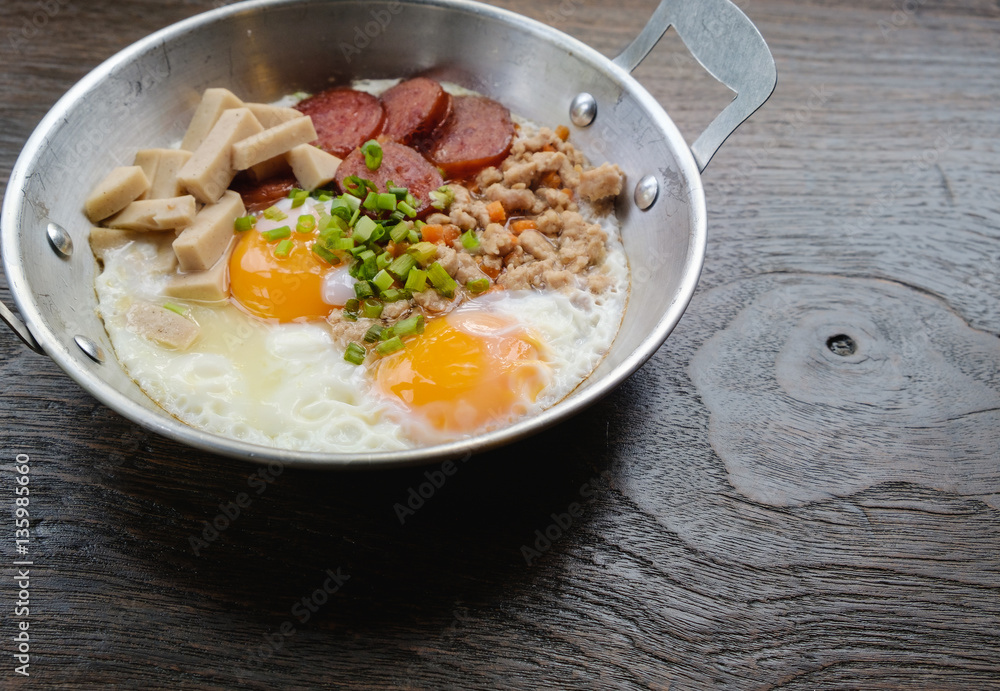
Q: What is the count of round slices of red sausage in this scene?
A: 4